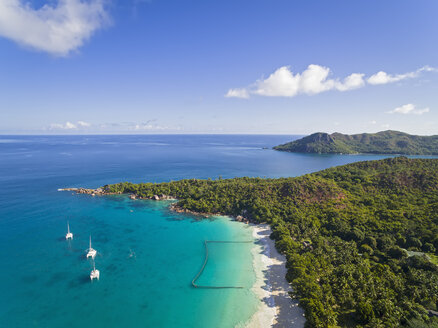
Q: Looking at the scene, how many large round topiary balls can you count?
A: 0